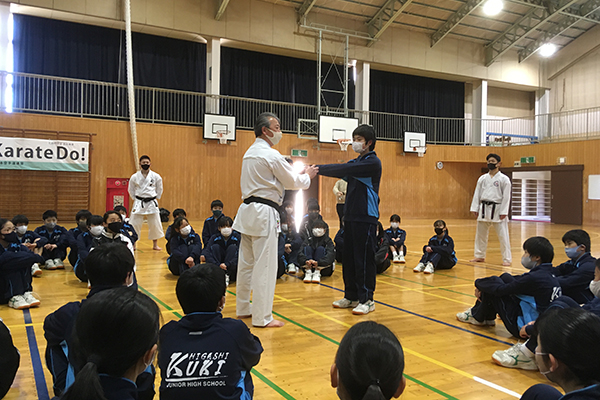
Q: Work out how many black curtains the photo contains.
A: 3